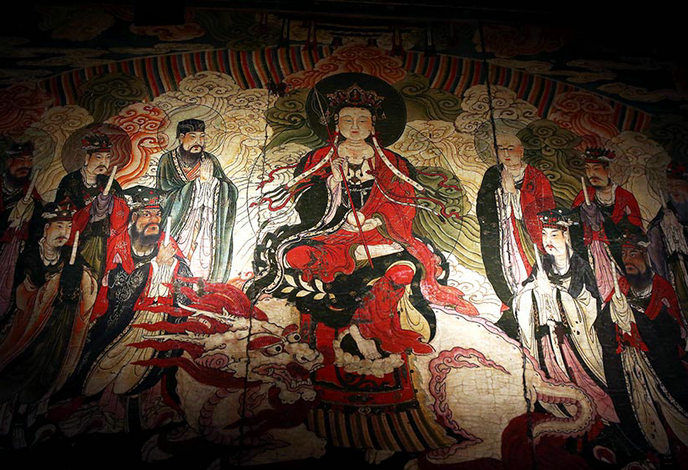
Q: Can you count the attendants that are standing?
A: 10